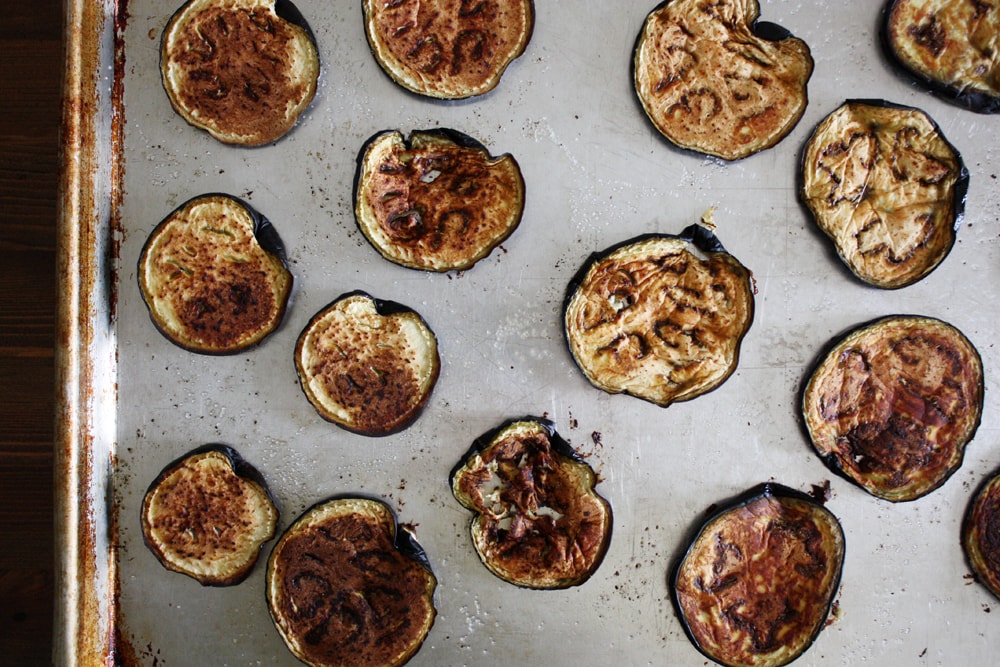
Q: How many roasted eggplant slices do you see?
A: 15